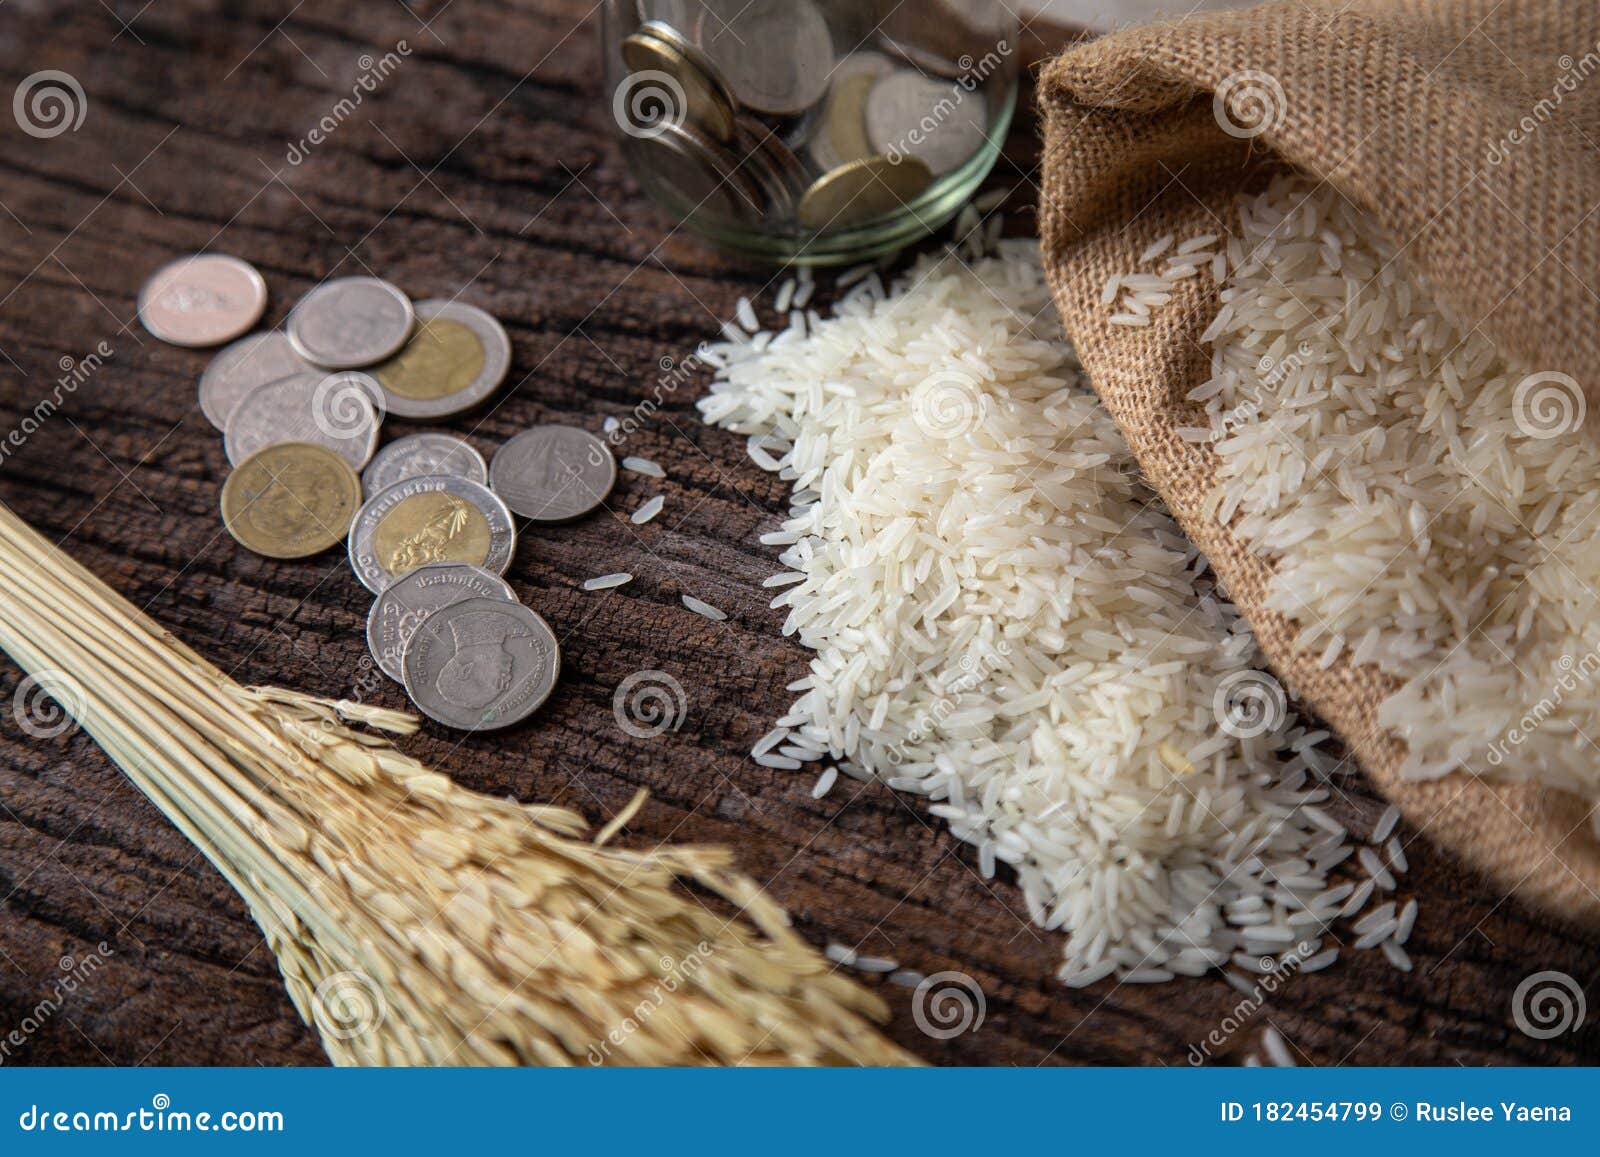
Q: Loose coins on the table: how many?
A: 11